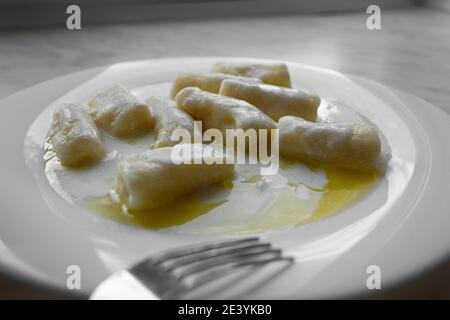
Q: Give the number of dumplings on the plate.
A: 9